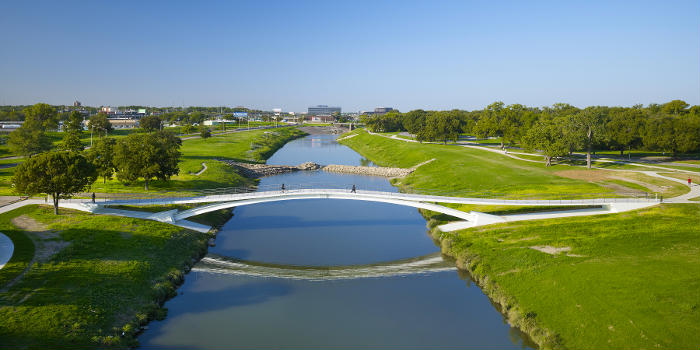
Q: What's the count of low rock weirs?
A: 1